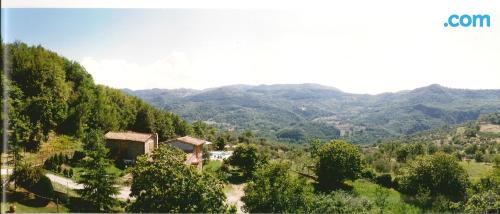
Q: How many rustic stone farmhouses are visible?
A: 2